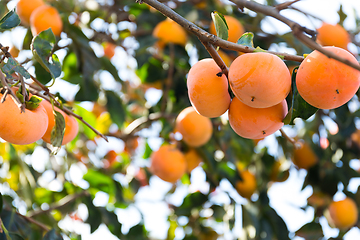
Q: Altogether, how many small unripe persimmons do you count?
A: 0